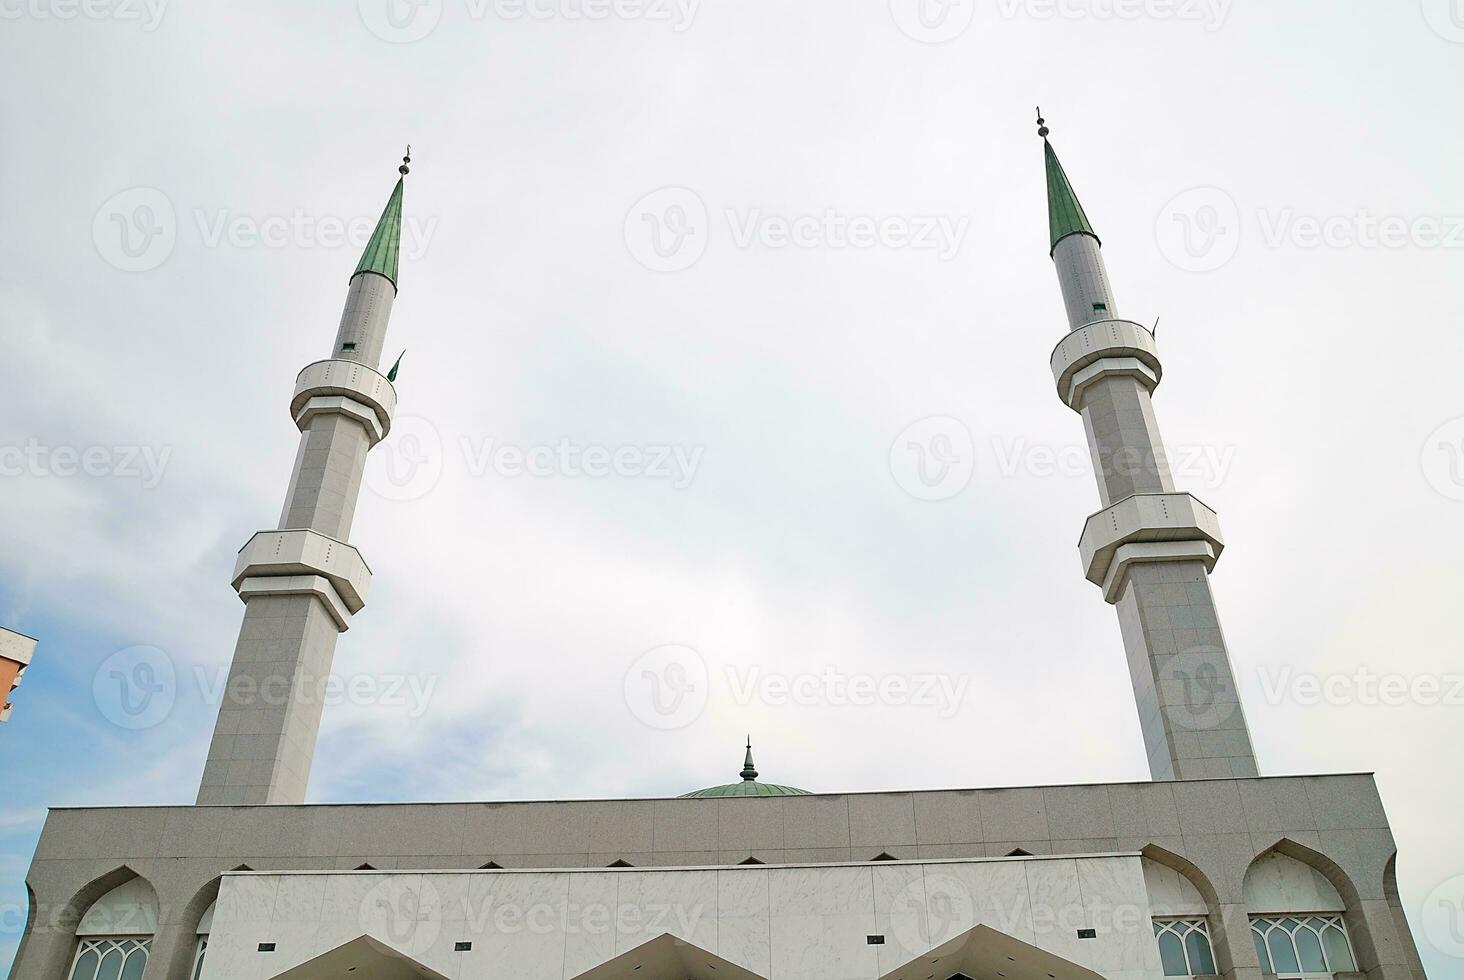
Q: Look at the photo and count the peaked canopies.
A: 3